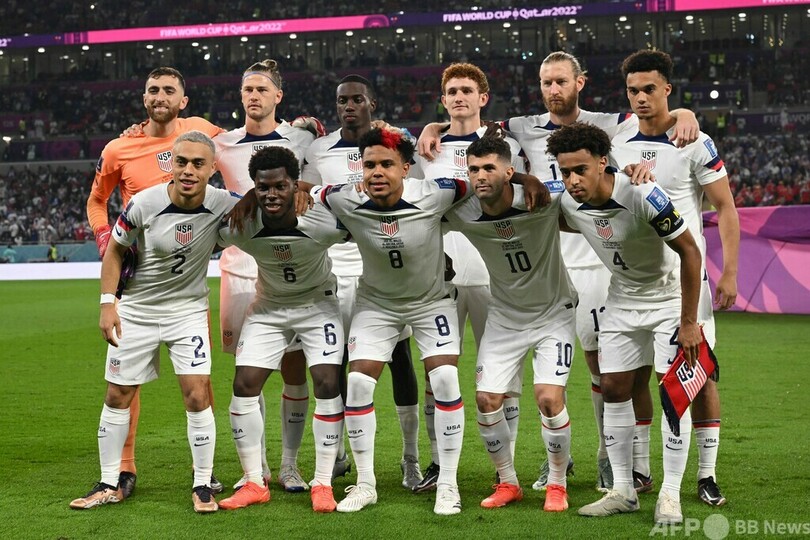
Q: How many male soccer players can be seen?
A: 11